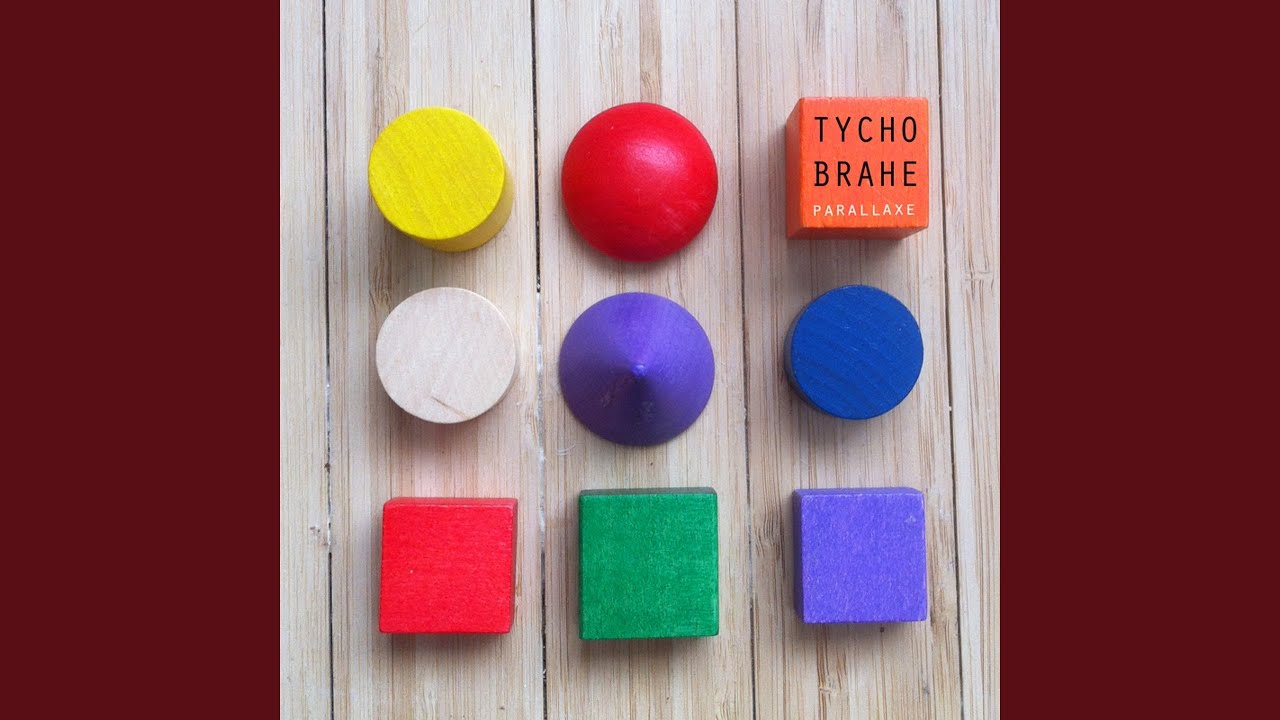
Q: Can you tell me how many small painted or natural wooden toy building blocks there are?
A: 9